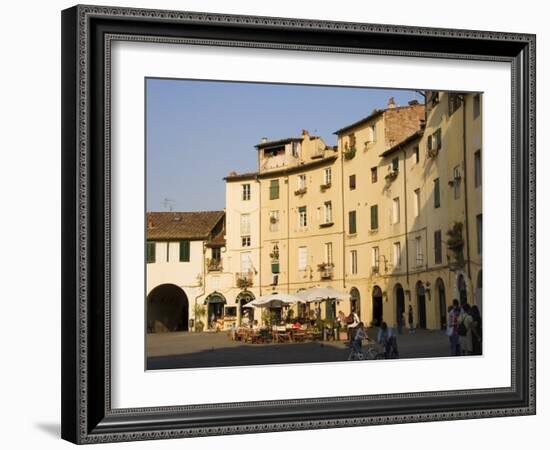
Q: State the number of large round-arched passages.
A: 1